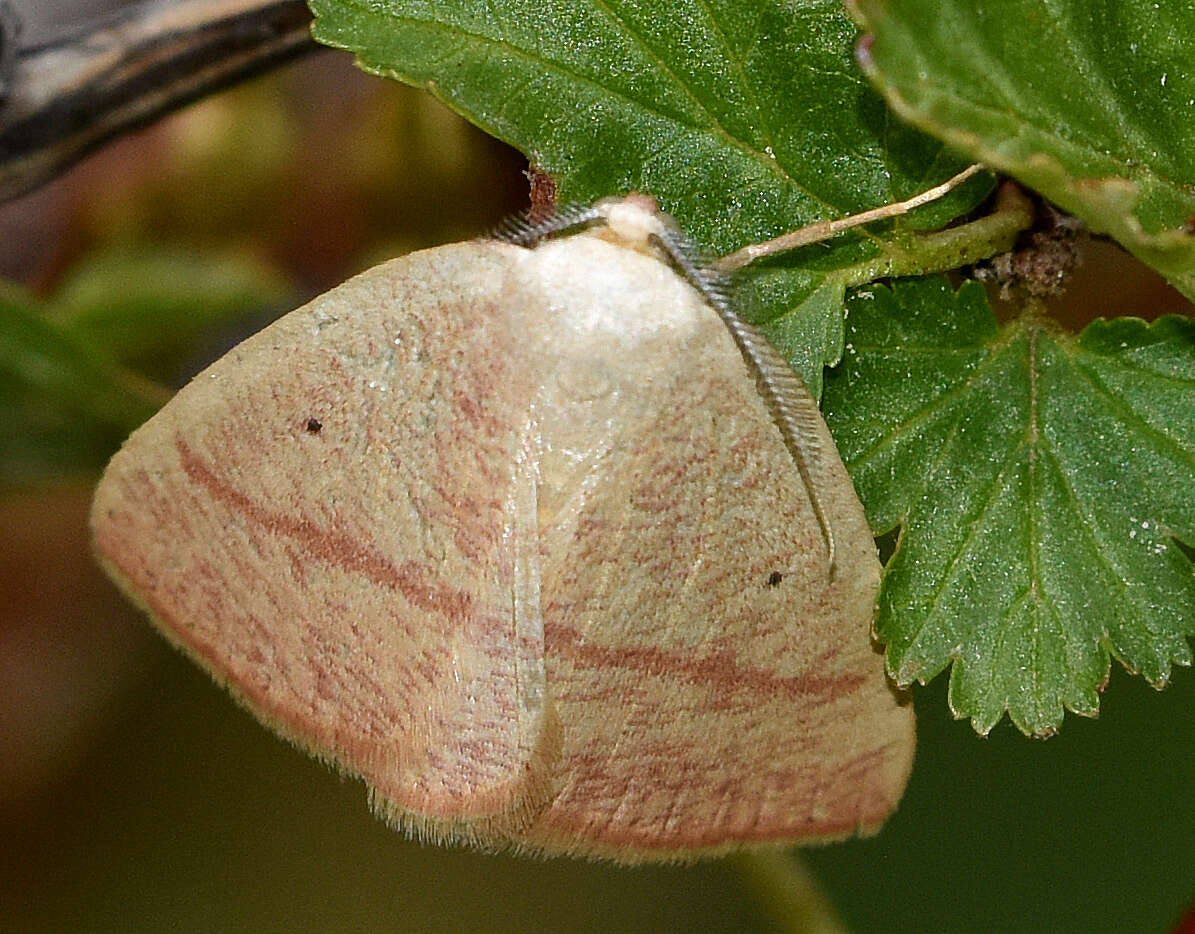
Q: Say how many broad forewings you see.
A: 2